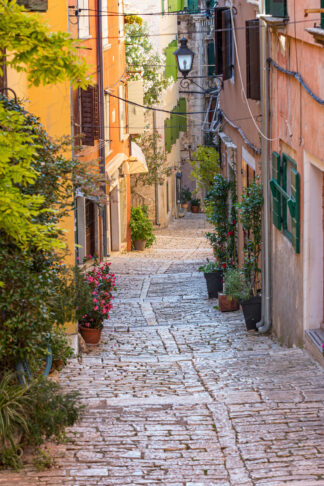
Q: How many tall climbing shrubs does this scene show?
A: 2